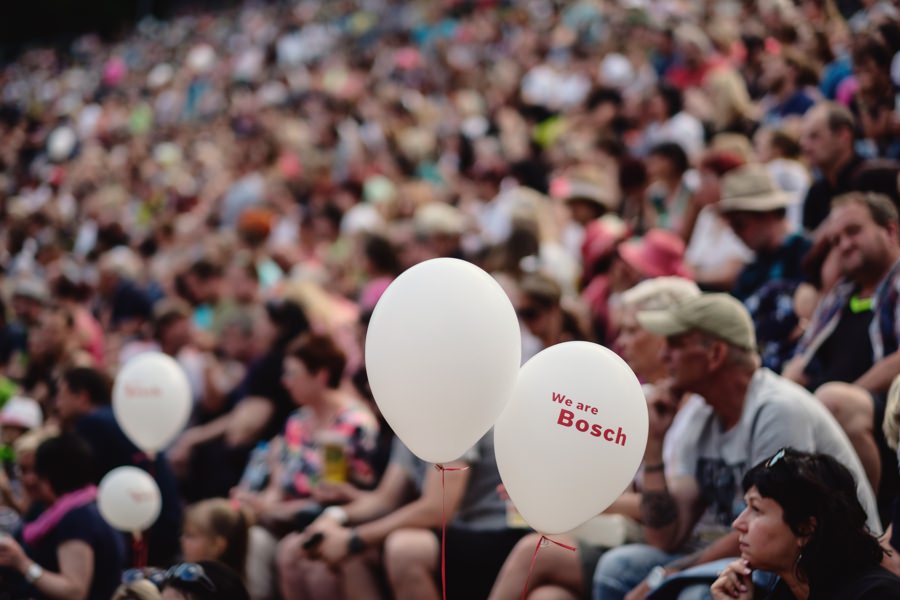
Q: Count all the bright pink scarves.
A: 1